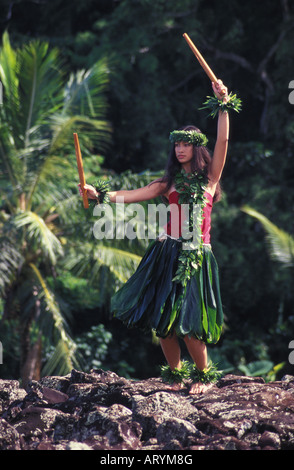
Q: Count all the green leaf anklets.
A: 2